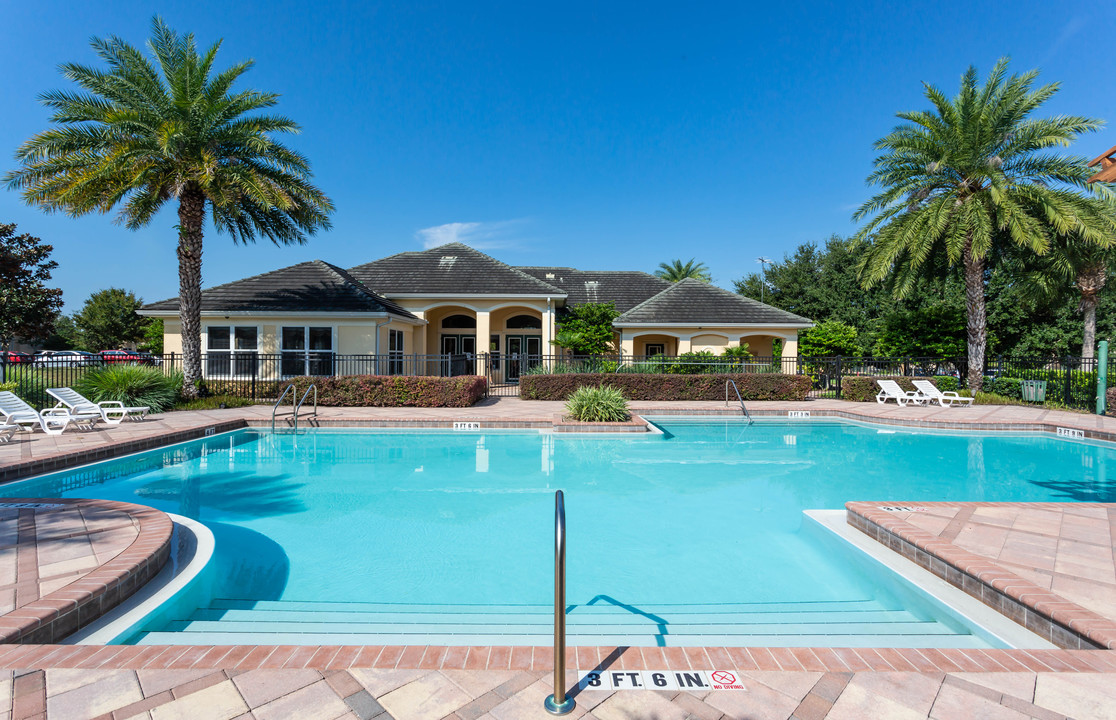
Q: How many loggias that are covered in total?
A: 2